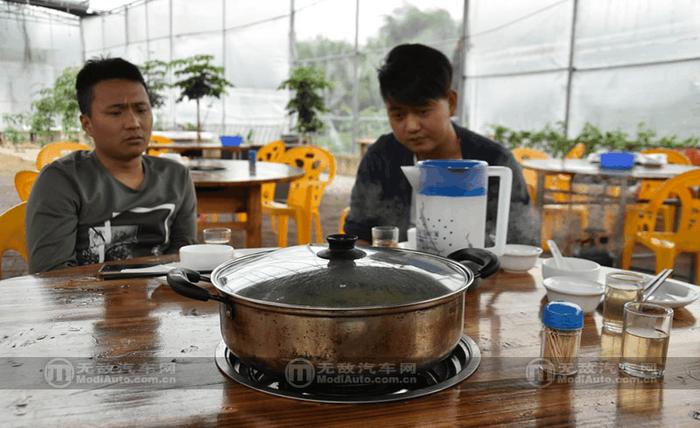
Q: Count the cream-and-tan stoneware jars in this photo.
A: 0